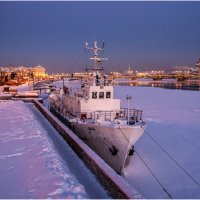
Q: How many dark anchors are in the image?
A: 2